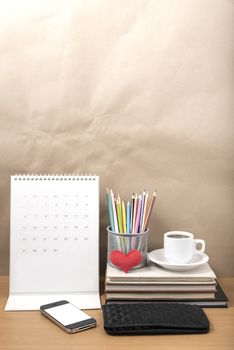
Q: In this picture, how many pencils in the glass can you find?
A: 12